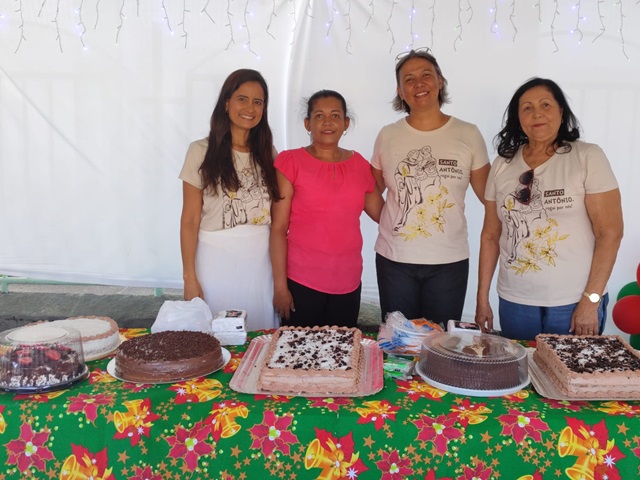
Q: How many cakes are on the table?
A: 6